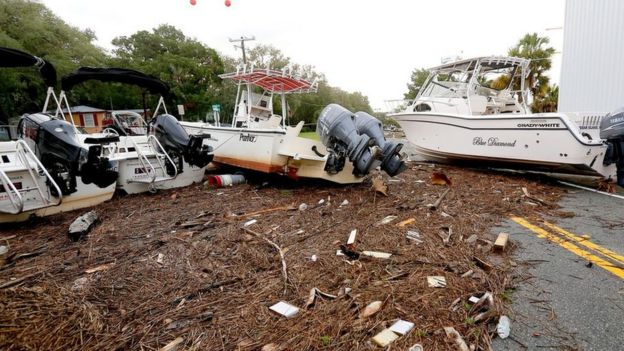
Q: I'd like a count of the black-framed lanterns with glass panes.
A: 0